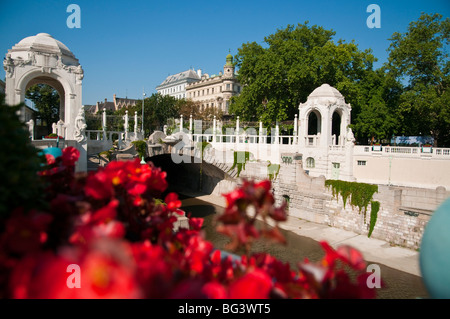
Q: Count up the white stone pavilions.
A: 2